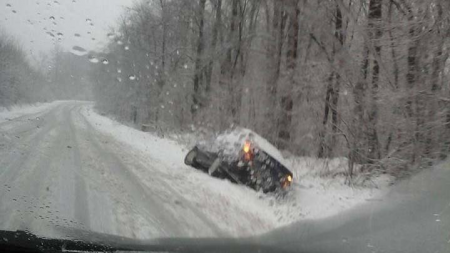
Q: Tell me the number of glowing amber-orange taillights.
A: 2